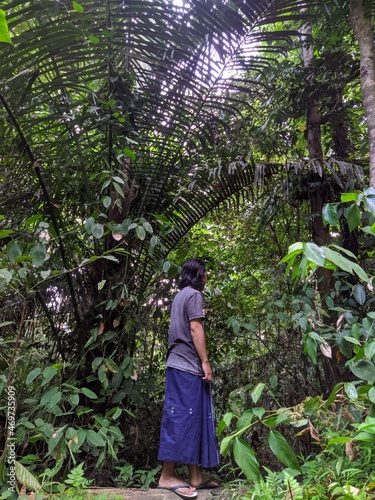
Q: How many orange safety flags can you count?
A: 0